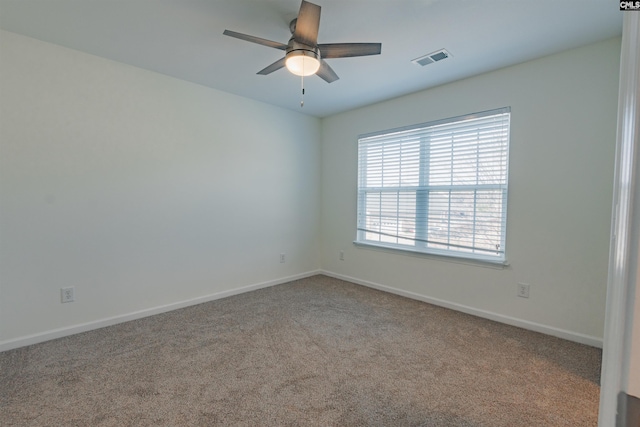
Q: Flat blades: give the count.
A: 5